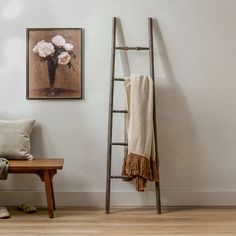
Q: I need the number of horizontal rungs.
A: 5